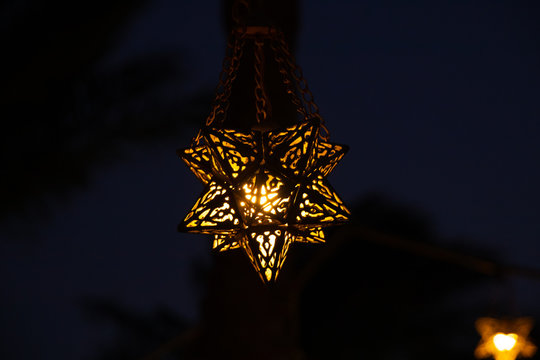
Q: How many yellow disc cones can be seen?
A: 0